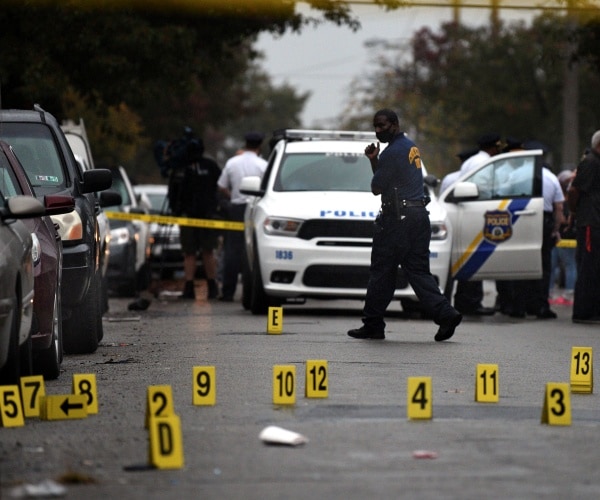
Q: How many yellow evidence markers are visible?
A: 14